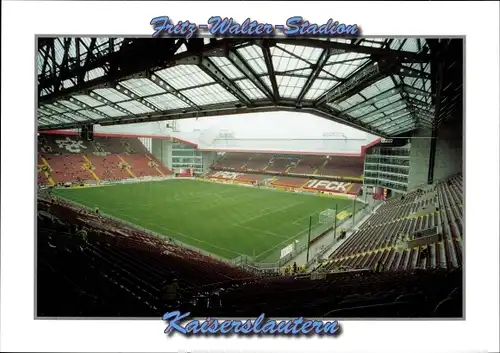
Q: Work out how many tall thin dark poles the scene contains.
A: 3